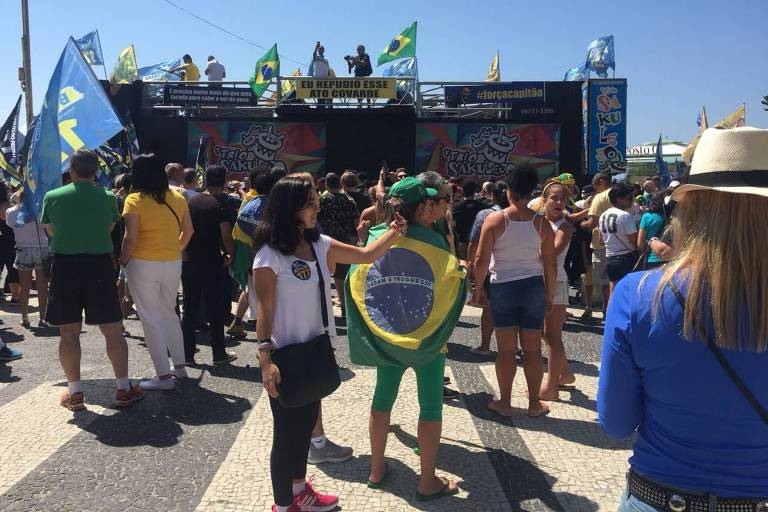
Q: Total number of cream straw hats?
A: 1